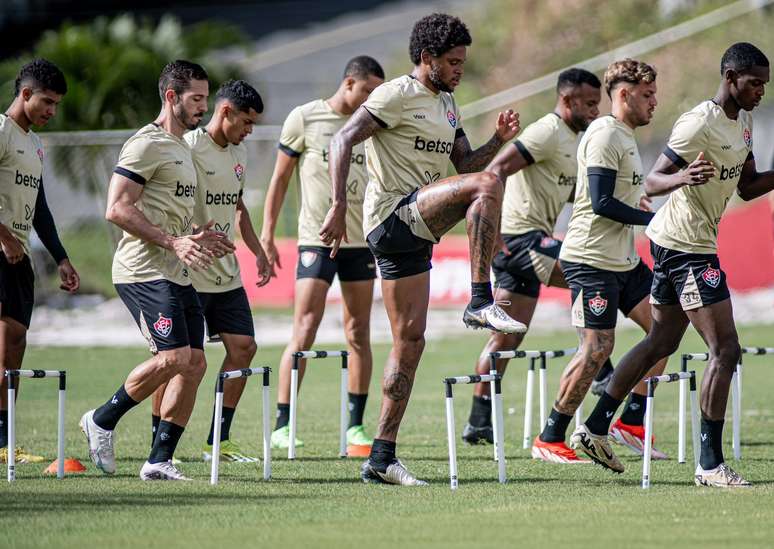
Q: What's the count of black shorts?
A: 8